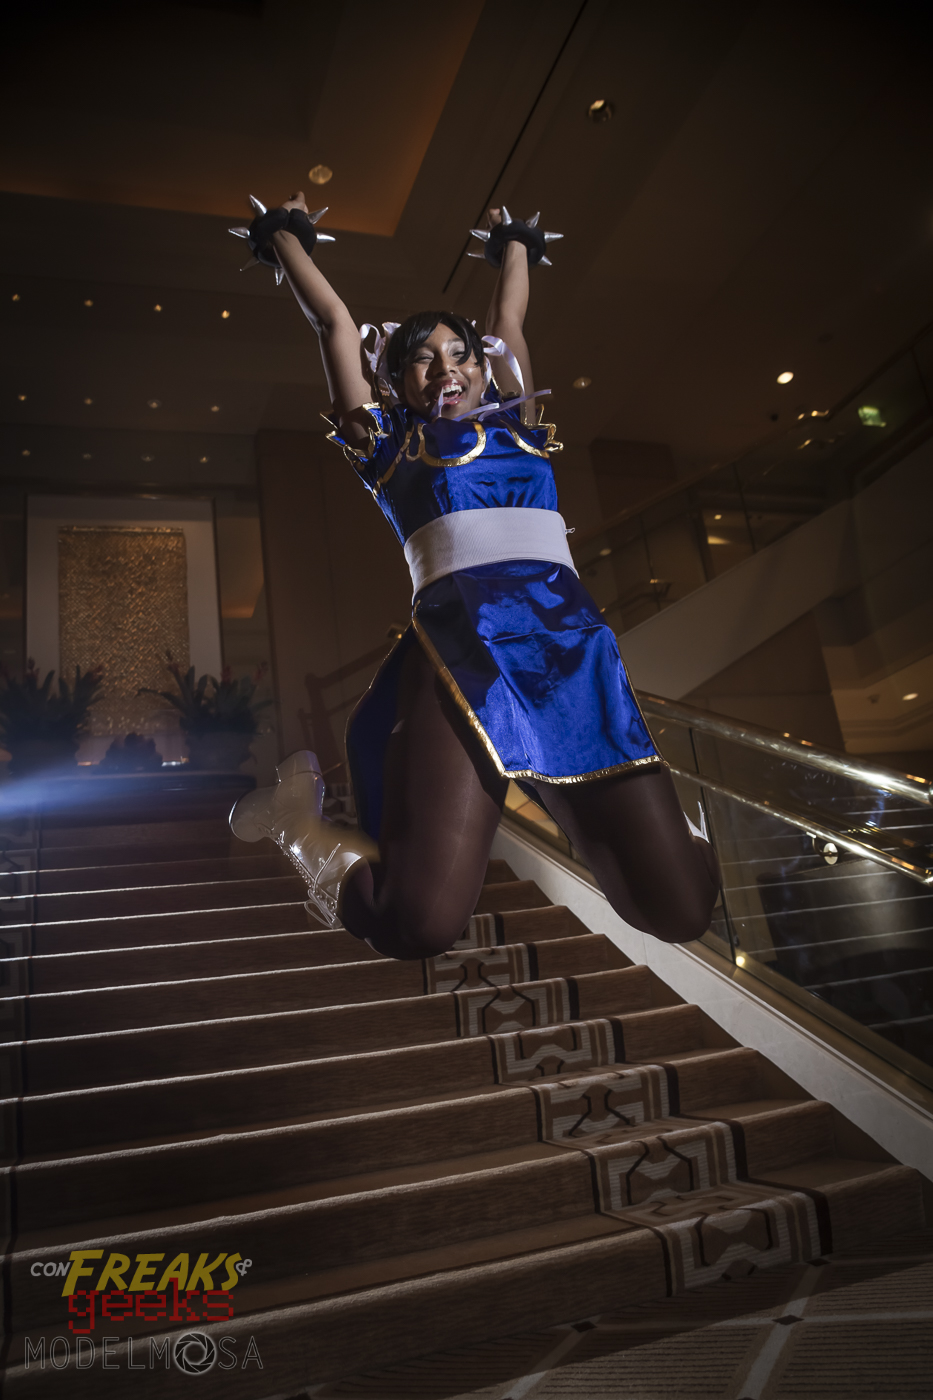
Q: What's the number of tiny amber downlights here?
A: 12